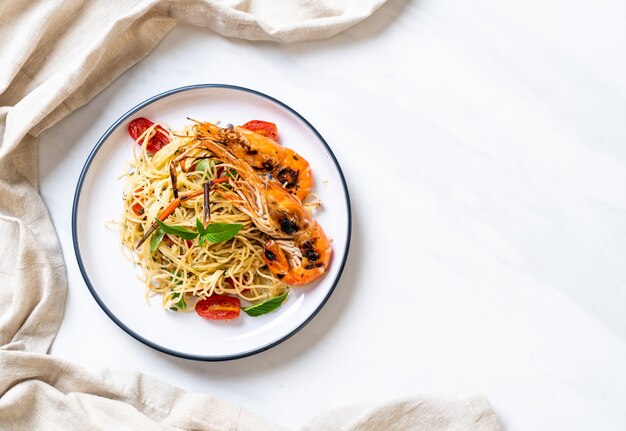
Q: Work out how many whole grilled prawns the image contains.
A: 2